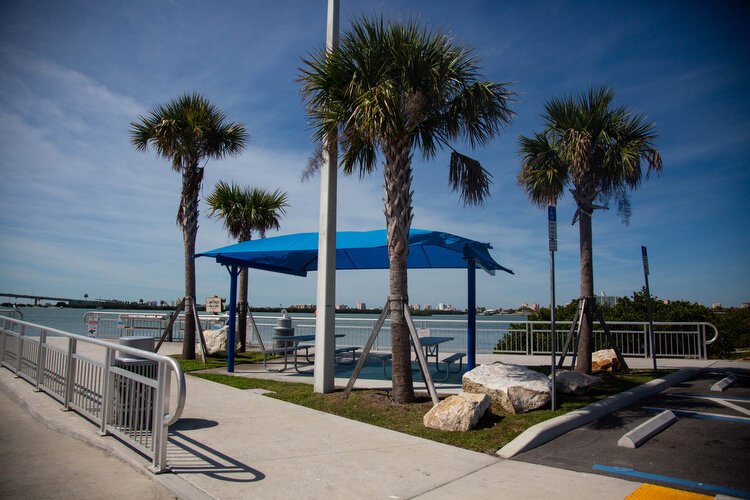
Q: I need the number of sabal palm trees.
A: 4